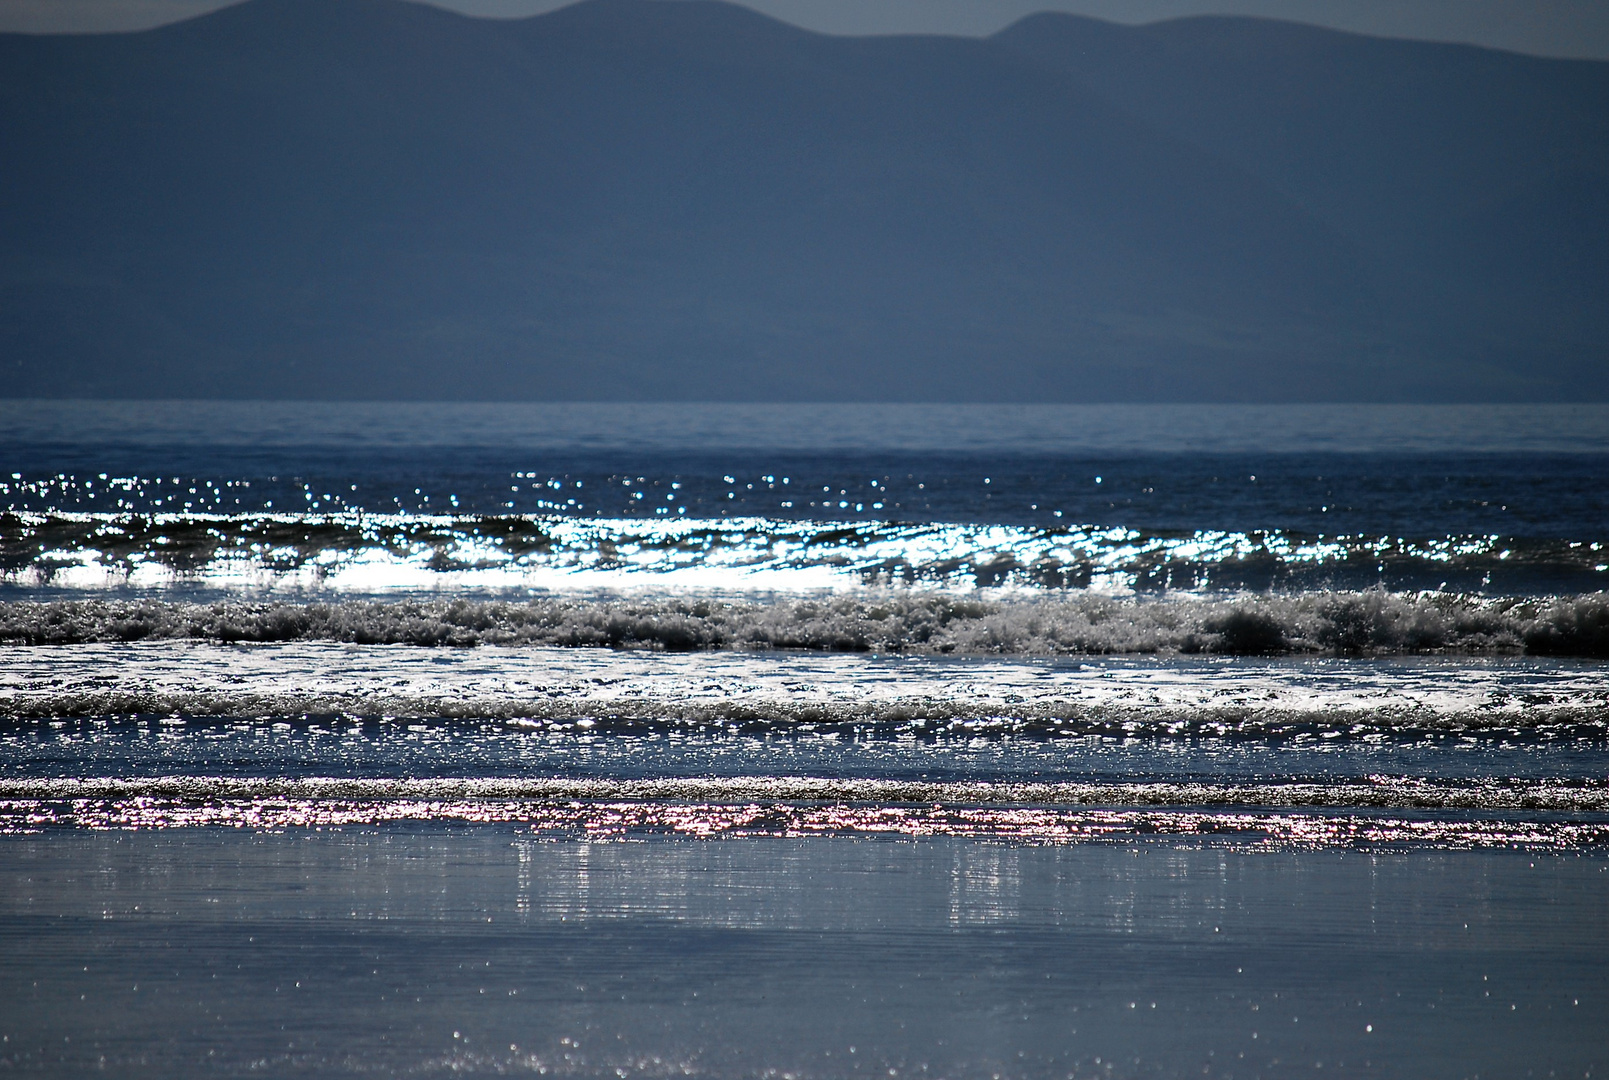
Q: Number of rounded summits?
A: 4